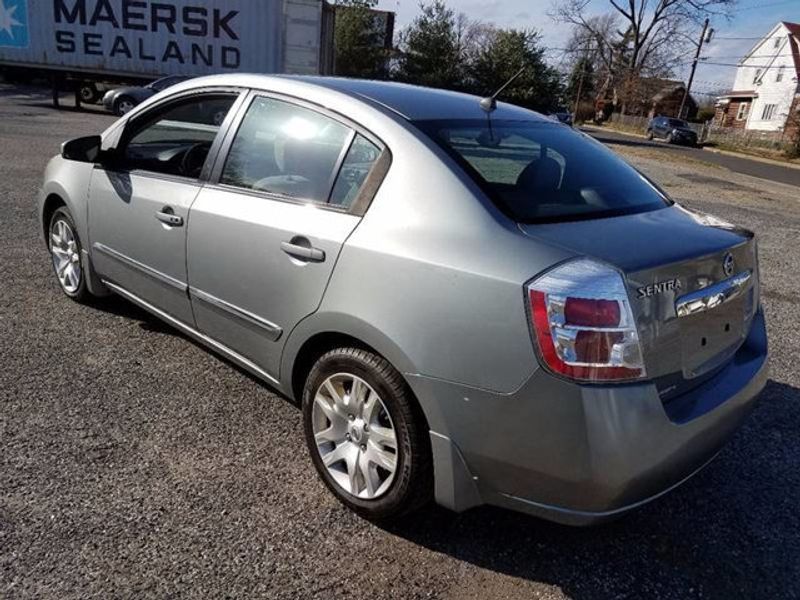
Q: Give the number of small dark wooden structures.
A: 1